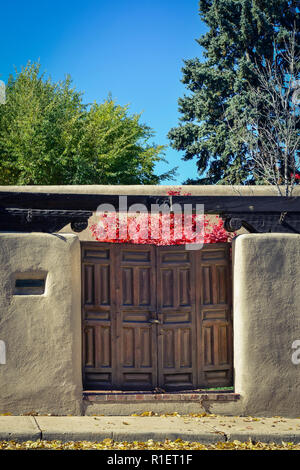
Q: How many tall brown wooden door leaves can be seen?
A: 4